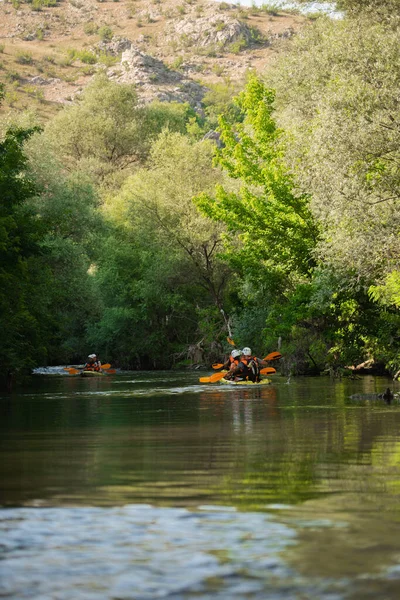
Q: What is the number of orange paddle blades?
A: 10